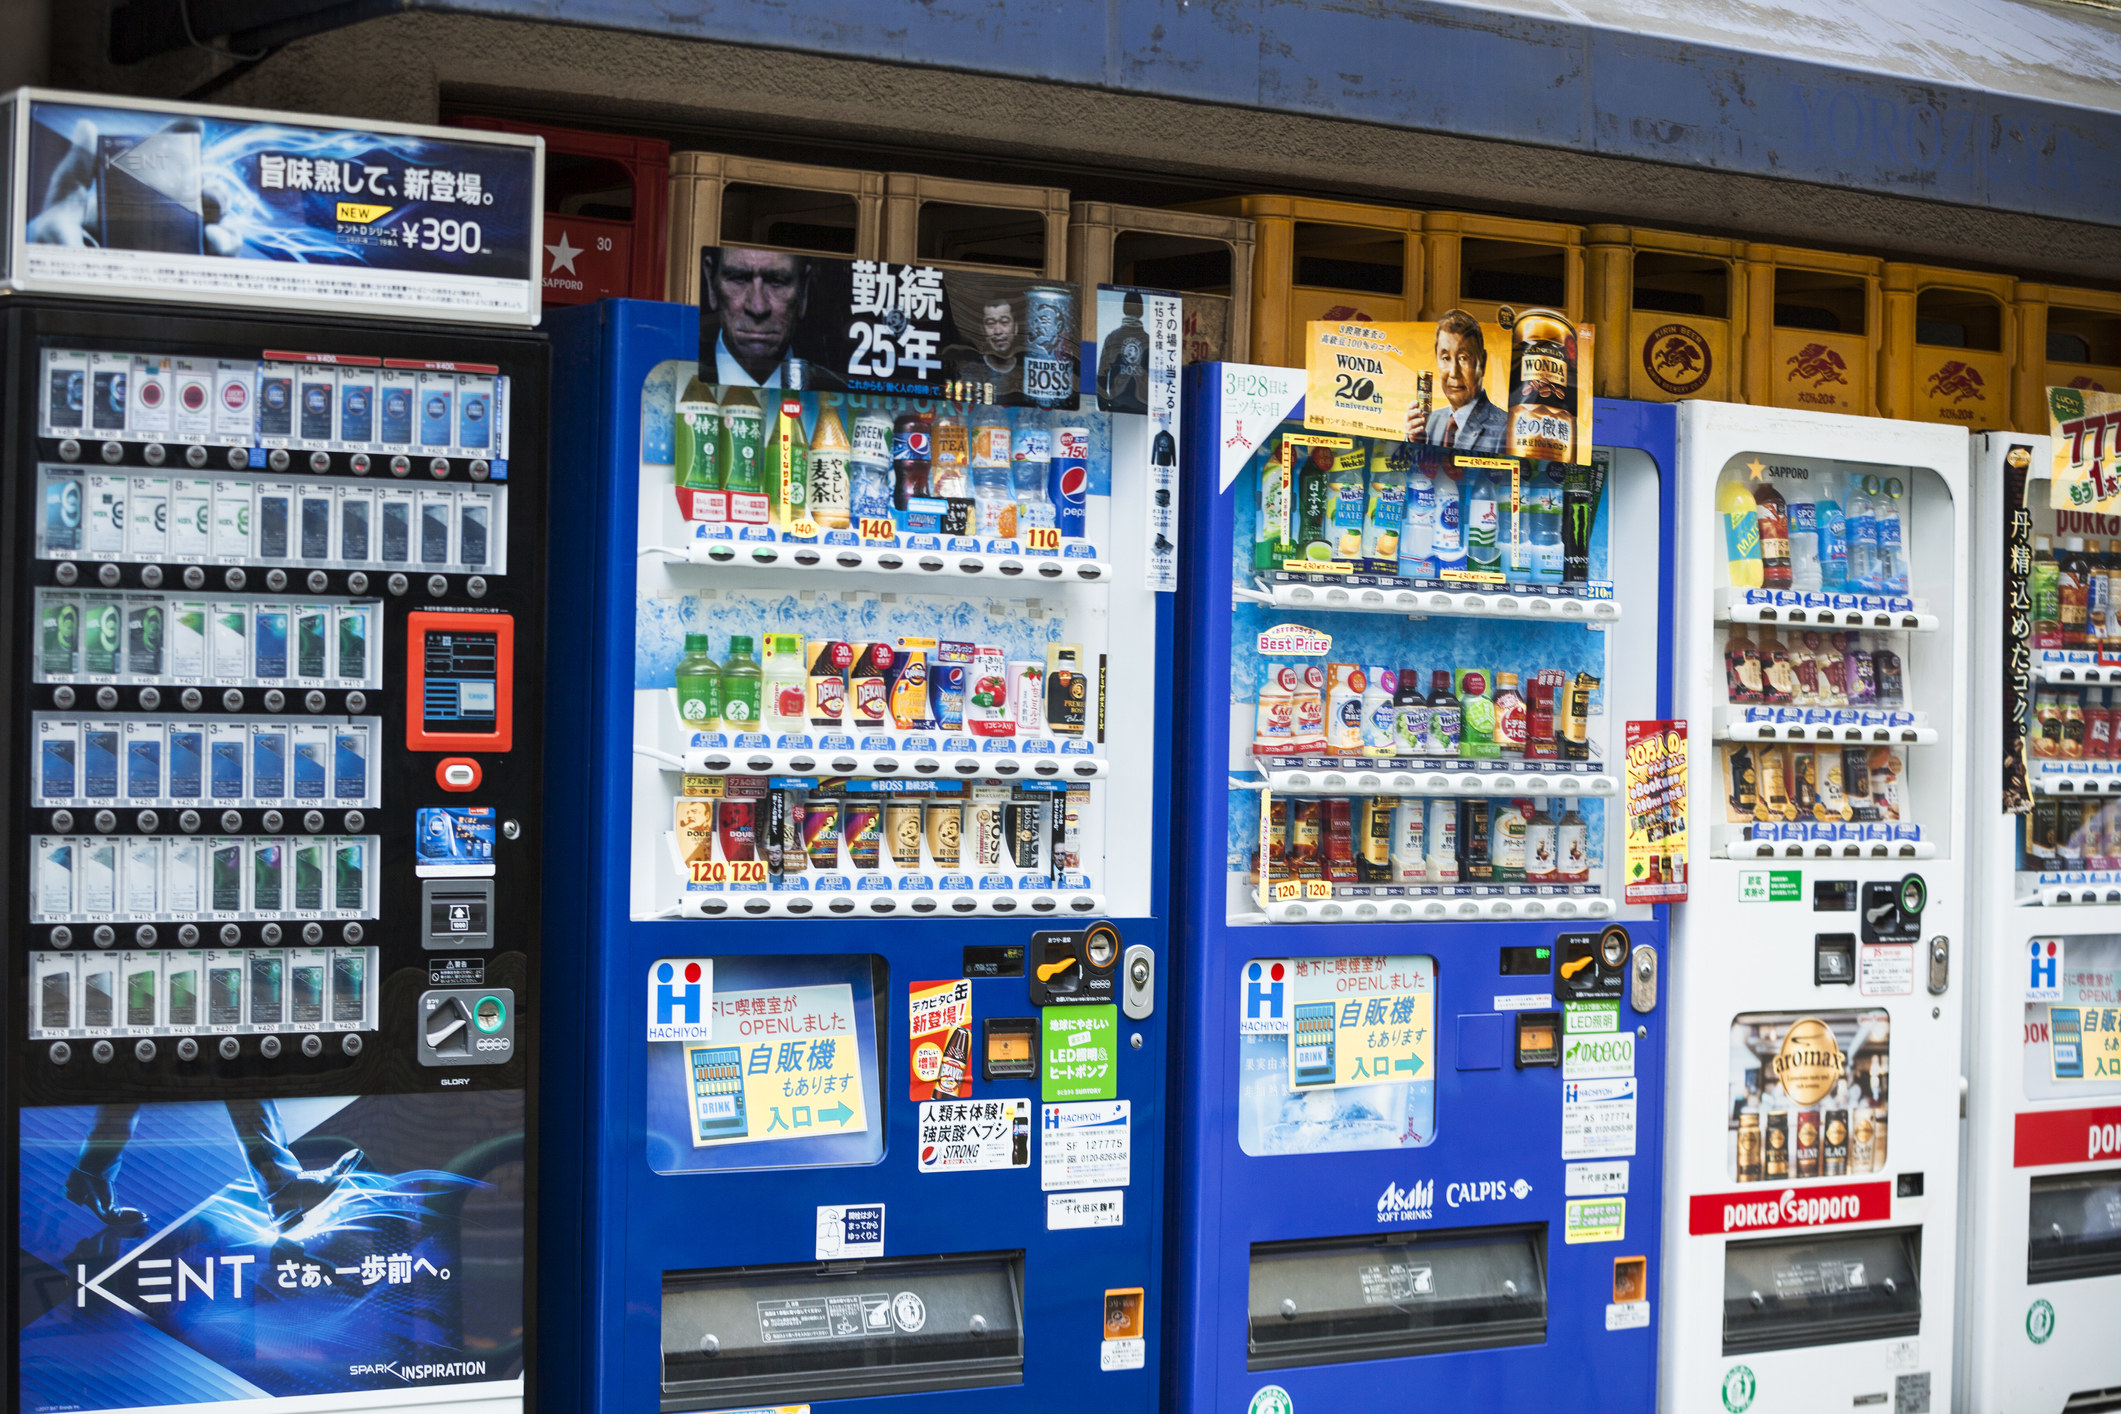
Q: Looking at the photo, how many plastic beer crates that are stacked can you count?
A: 10